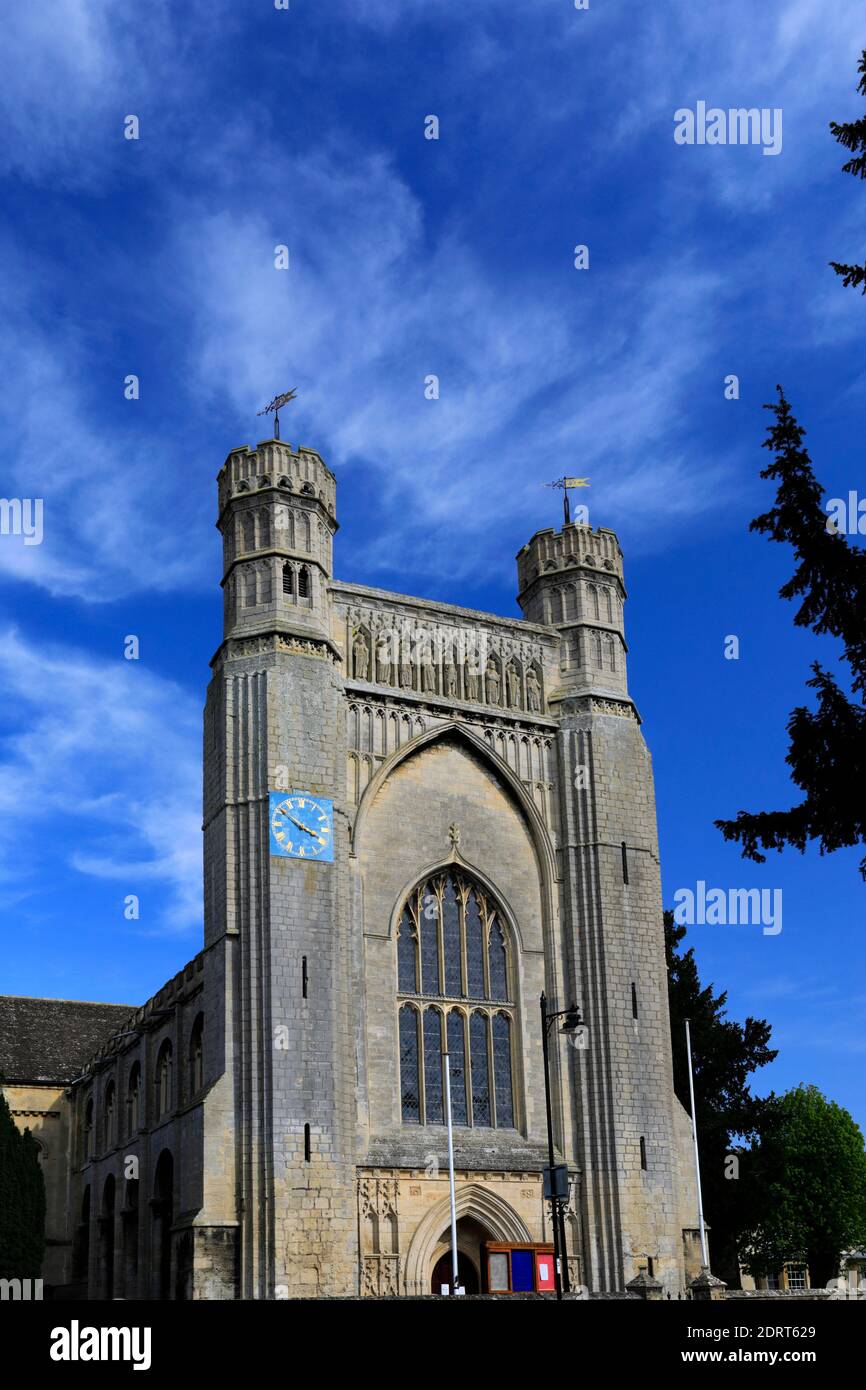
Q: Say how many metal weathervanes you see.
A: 2